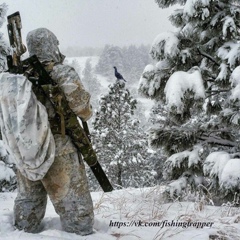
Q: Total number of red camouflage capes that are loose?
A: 0